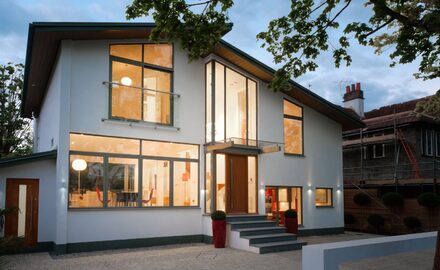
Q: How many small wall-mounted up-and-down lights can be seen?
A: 5